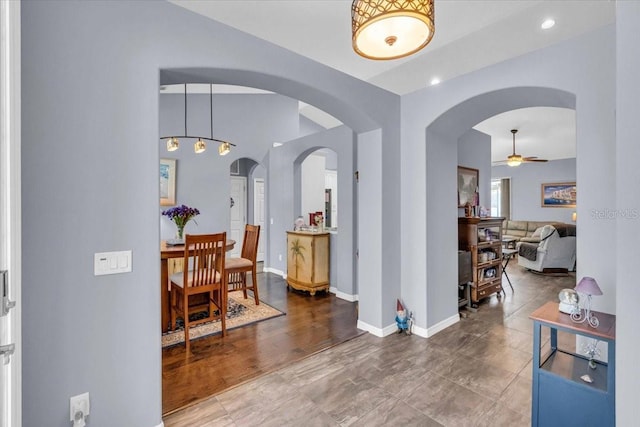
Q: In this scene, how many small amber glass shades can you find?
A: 3